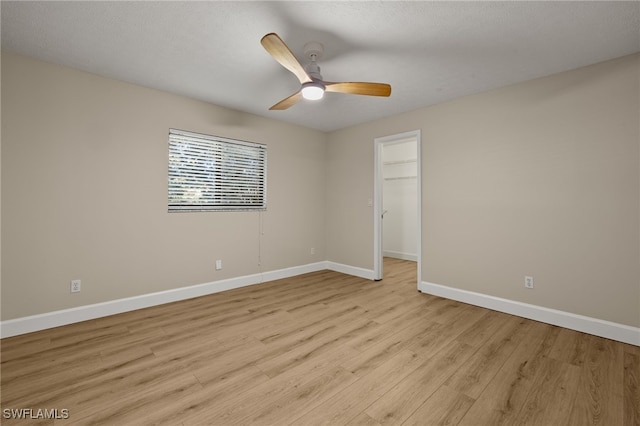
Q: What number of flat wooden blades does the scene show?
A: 3